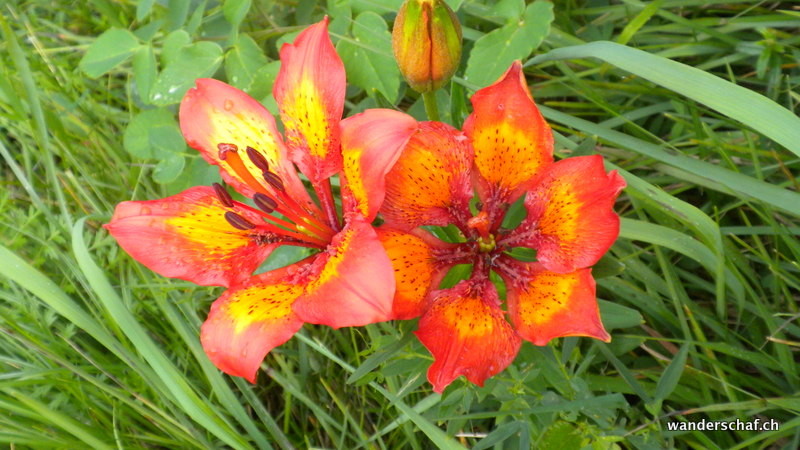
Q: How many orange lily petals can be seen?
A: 12